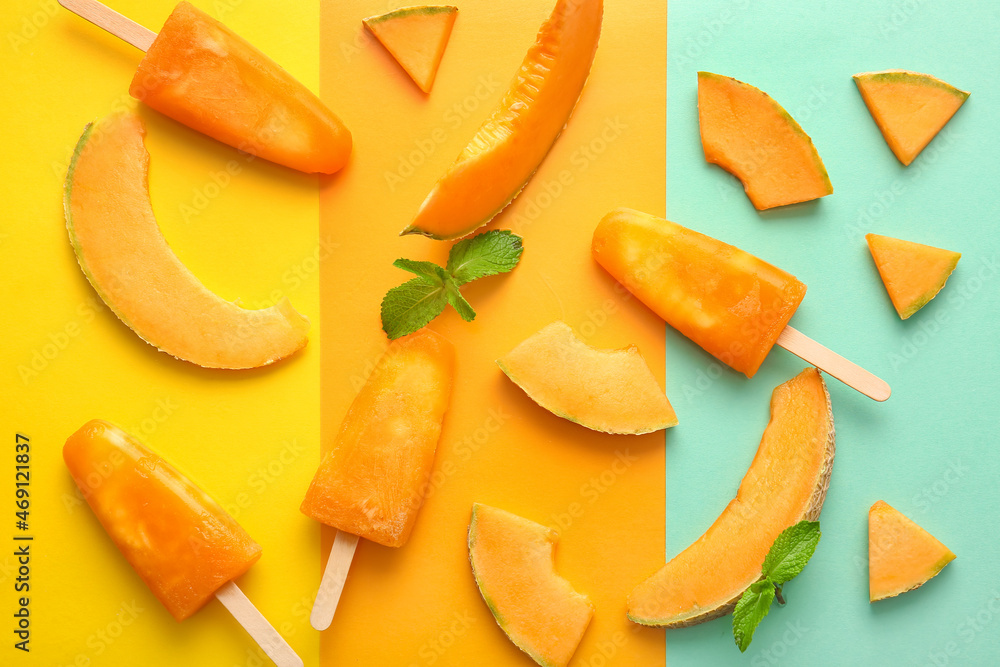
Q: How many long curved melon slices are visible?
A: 3